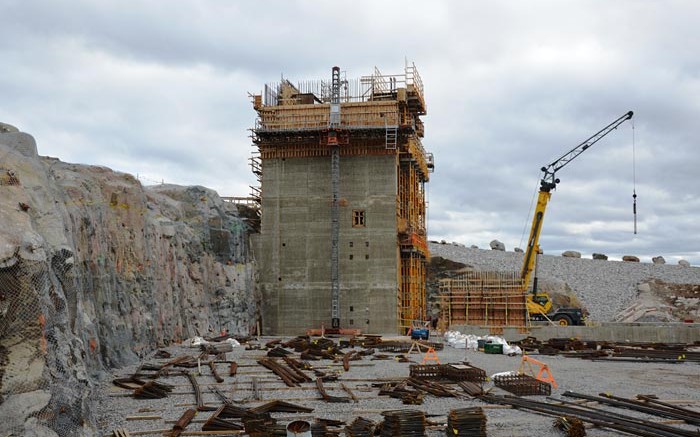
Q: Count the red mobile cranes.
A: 0